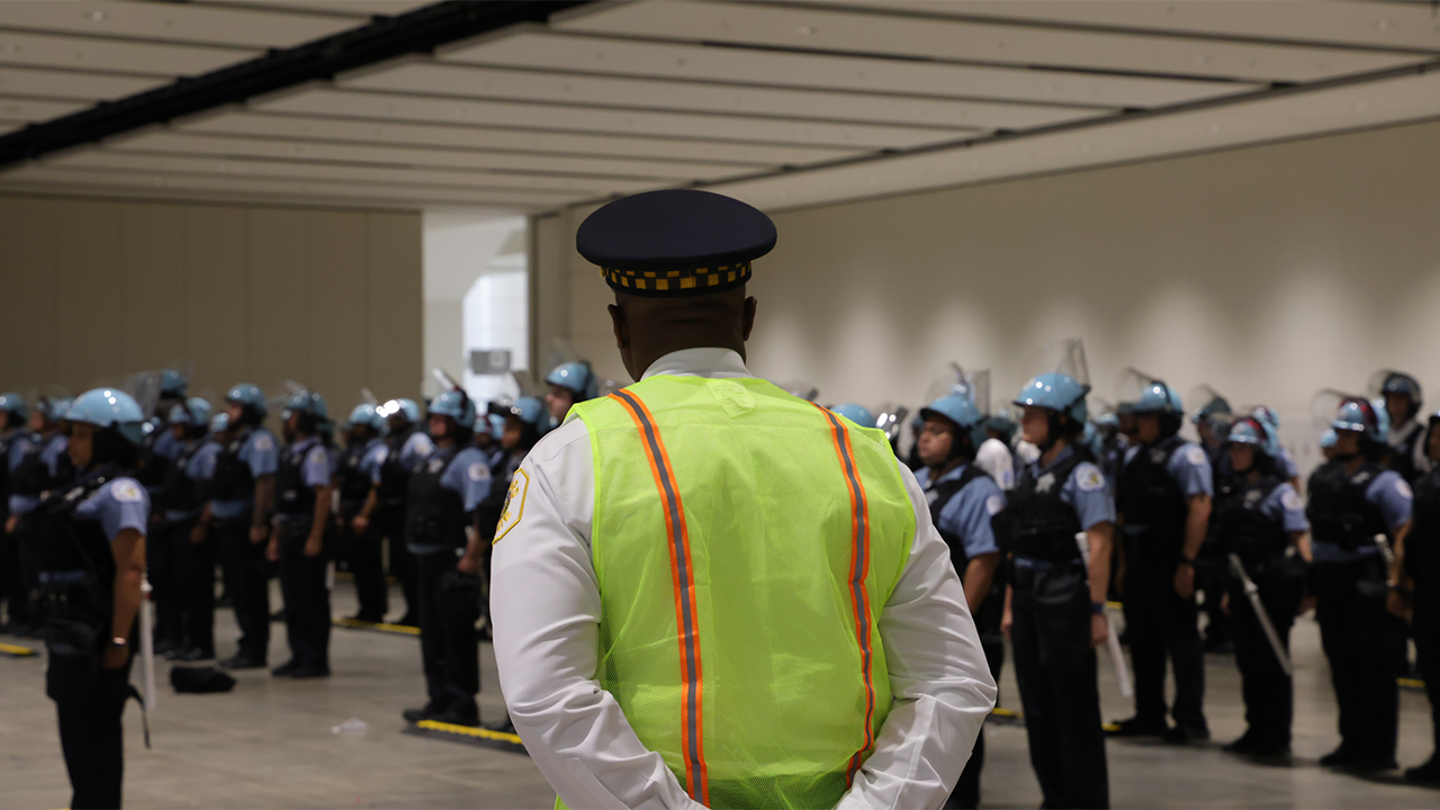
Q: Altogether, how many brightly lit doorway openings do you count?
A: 1